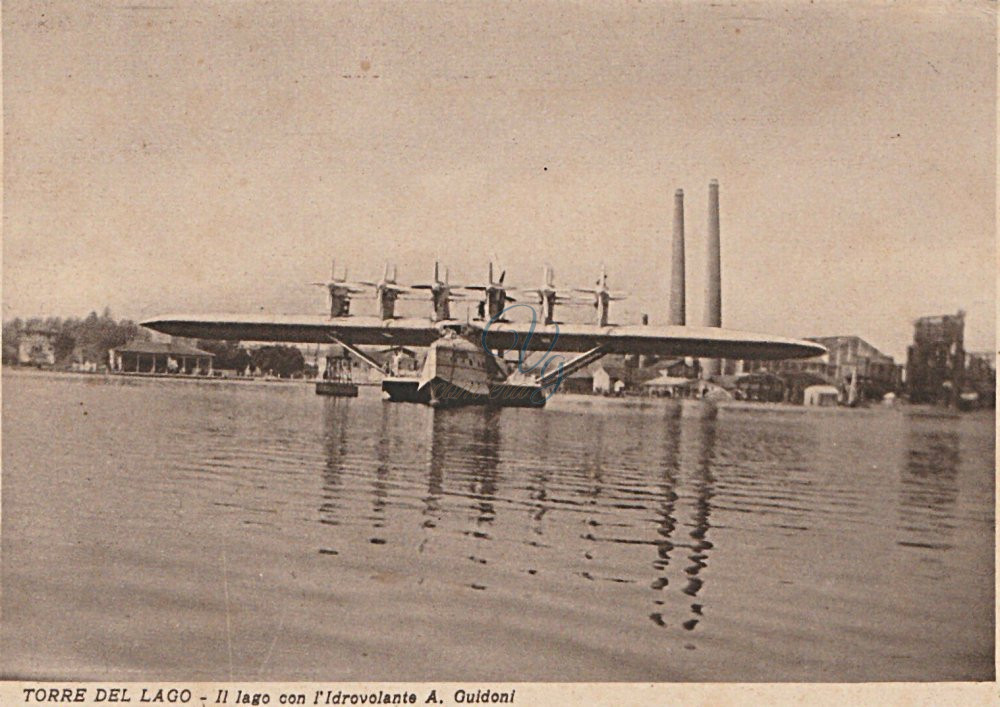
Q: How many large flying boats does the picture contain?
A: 1